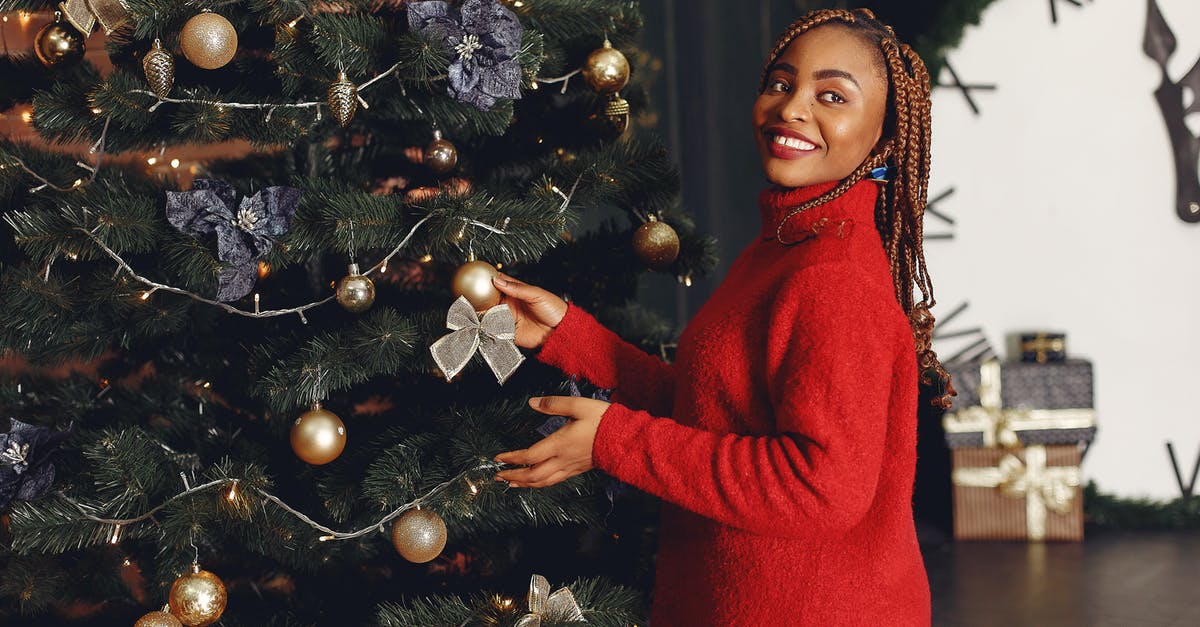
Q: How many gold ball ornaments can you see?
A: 11